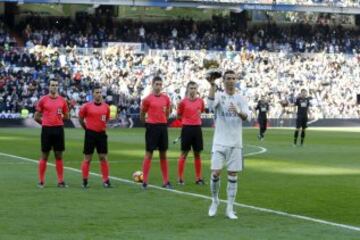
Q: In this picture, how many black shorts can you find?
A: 6